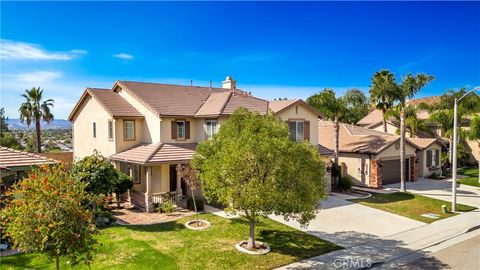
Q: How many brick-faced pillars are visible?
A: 2